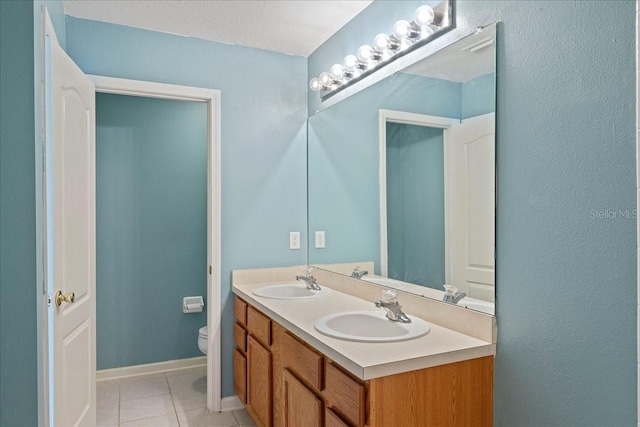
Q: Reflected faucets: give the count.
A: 2